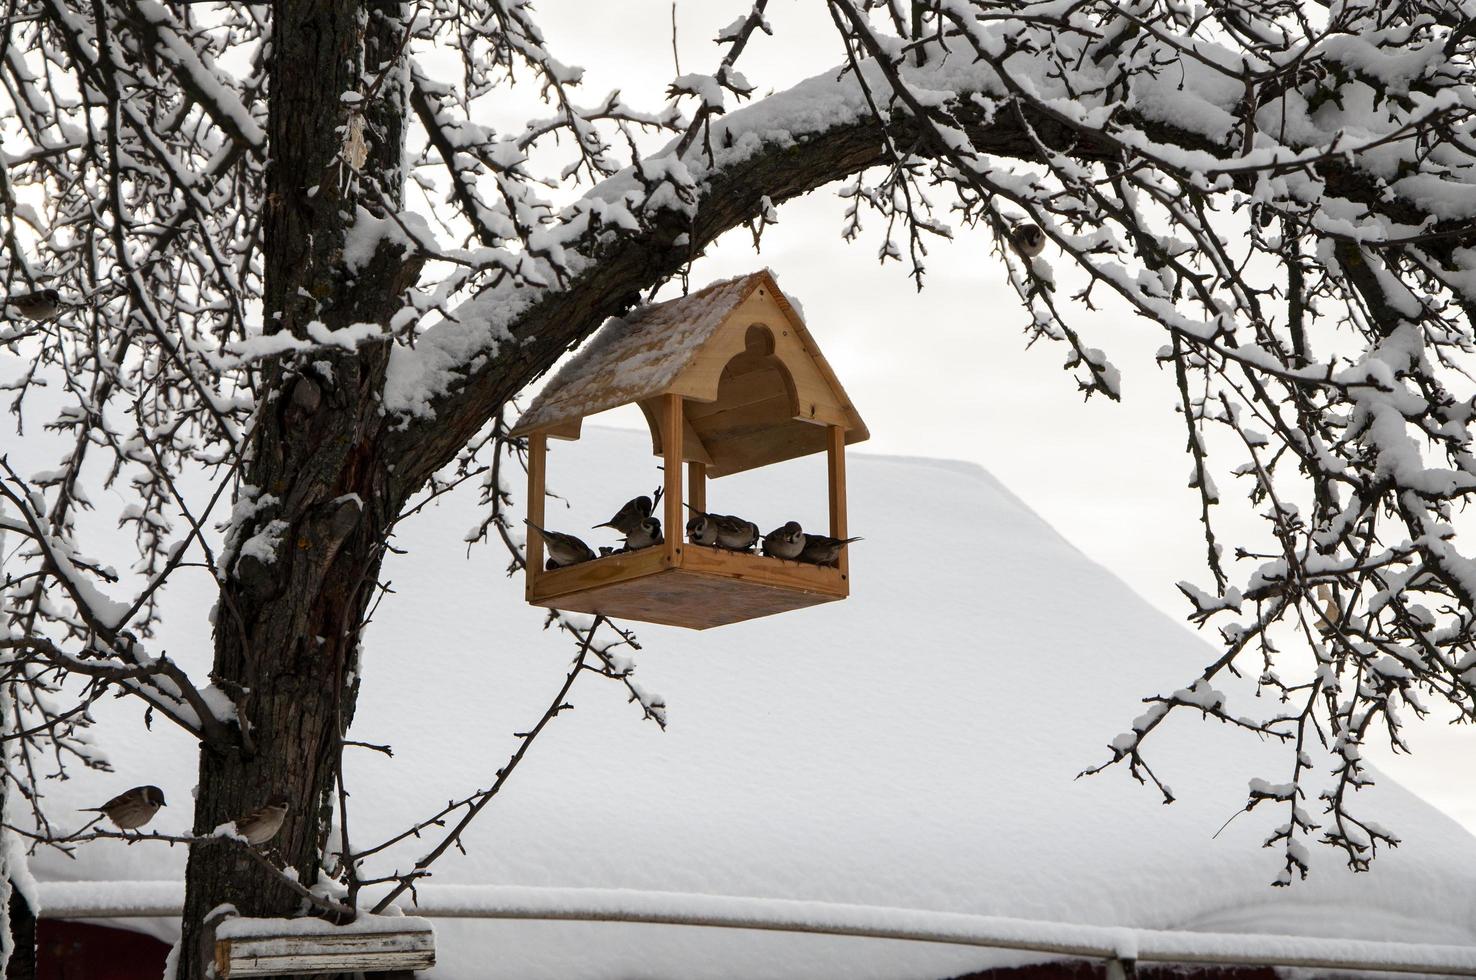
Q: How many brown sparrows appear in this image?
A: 11